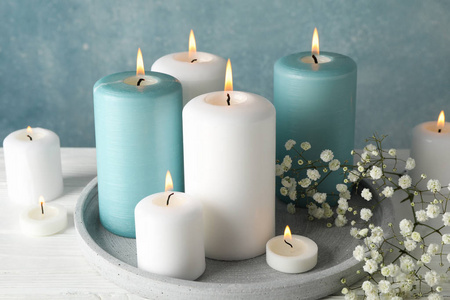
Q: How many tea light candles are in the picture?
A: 2